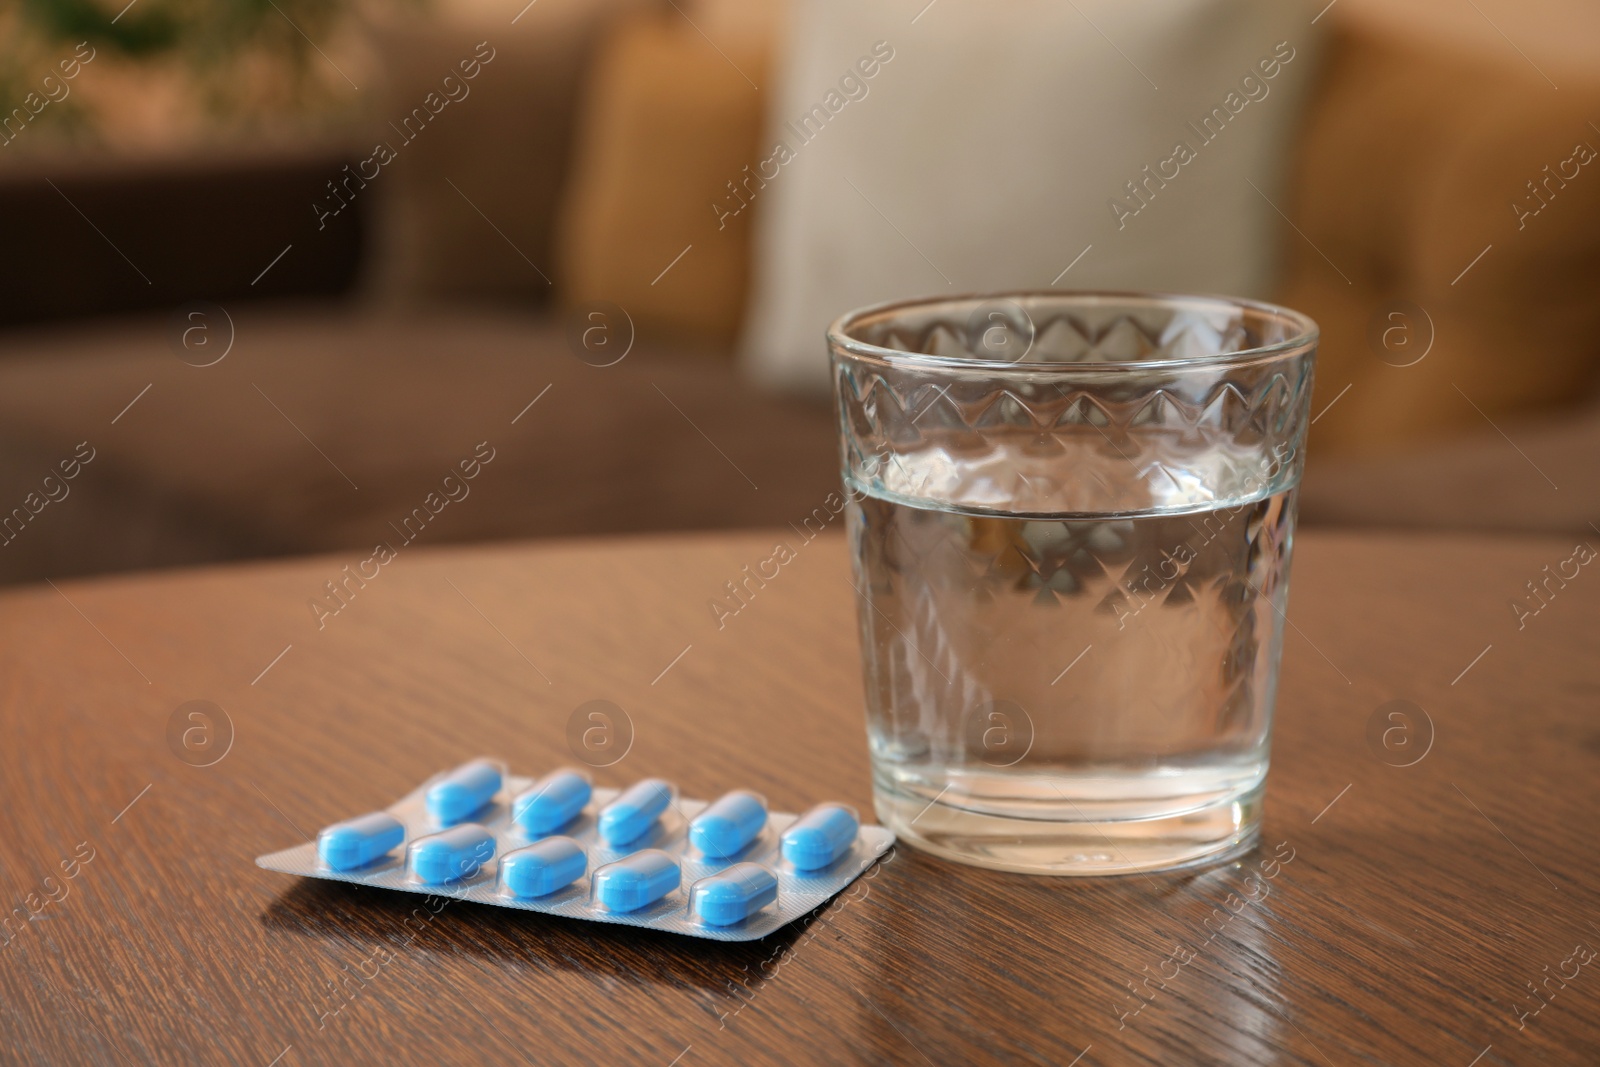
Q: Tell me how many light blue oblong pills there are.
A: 10